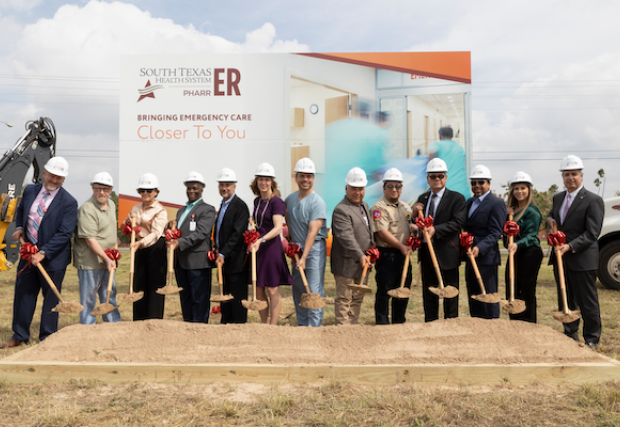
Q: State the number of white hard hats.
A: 13